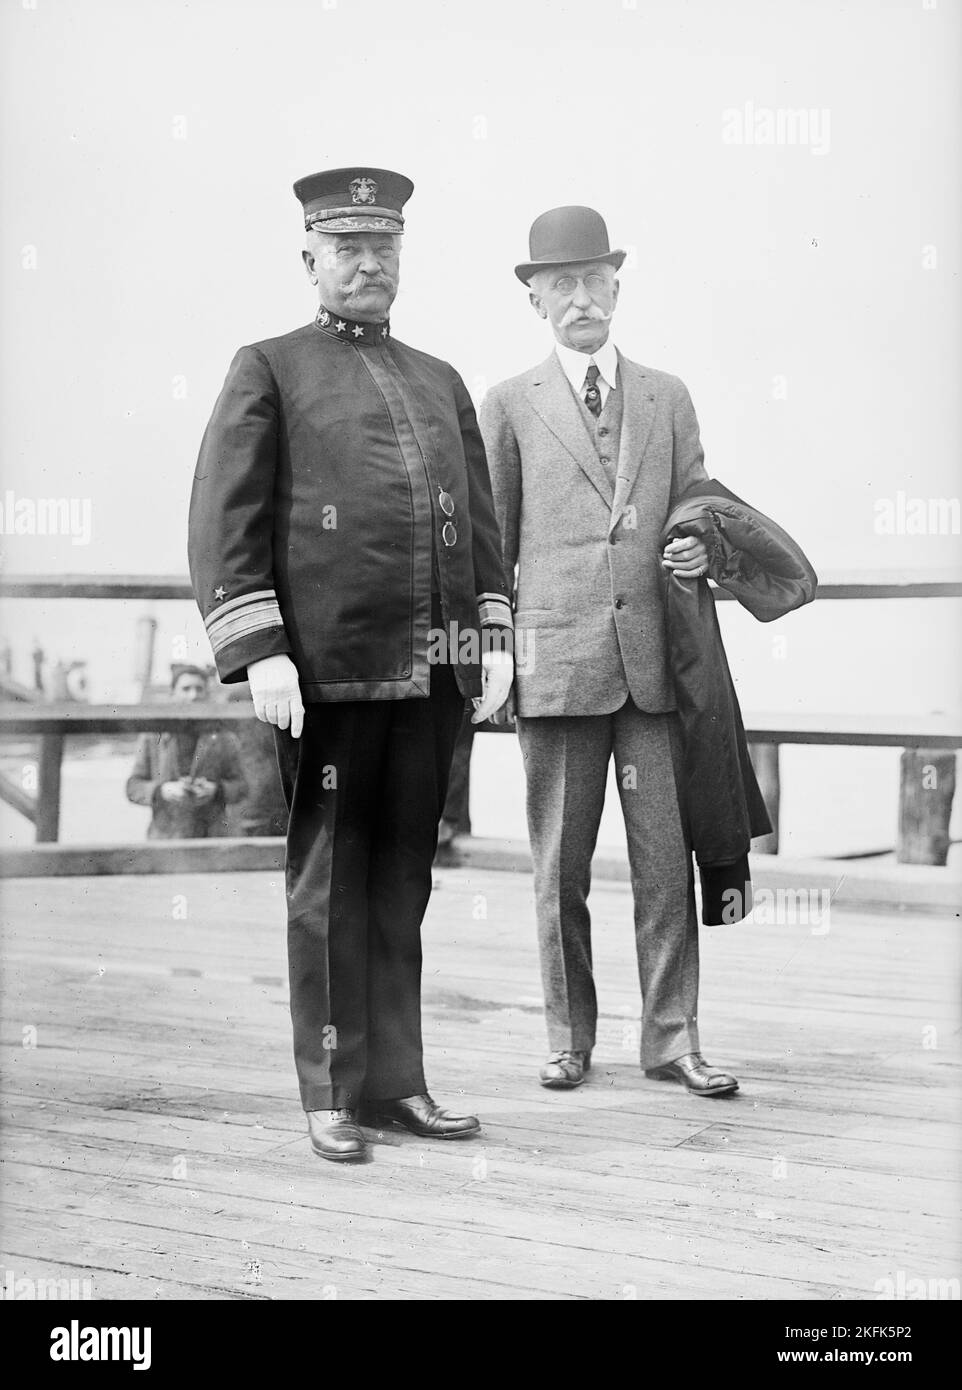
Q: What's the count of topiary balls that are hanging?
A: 0